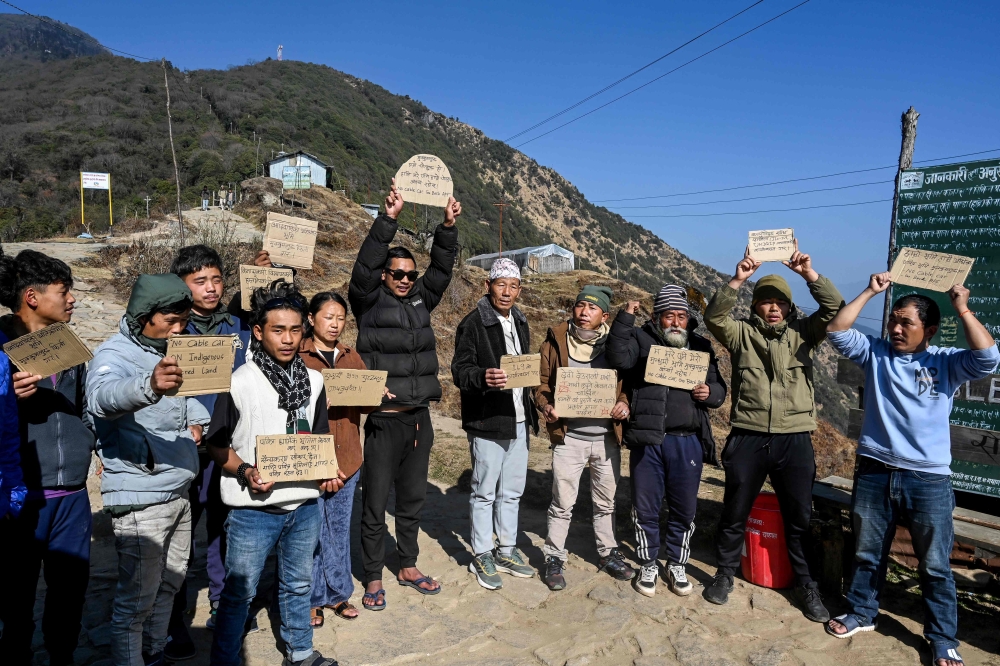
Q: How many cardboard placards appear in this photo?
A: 12